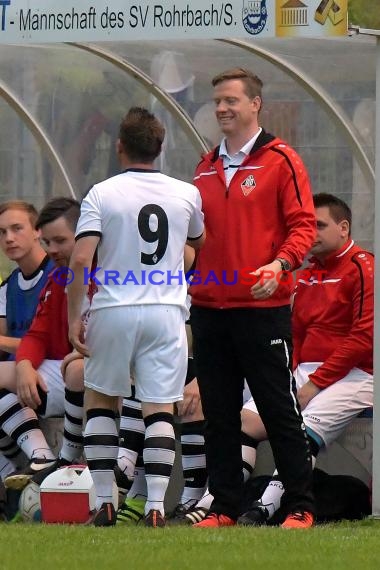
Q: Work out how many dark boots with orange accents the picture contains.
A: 2